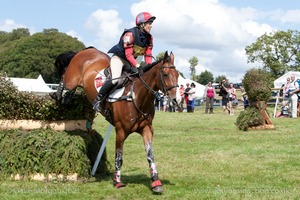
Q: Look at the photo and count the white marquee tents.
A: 3